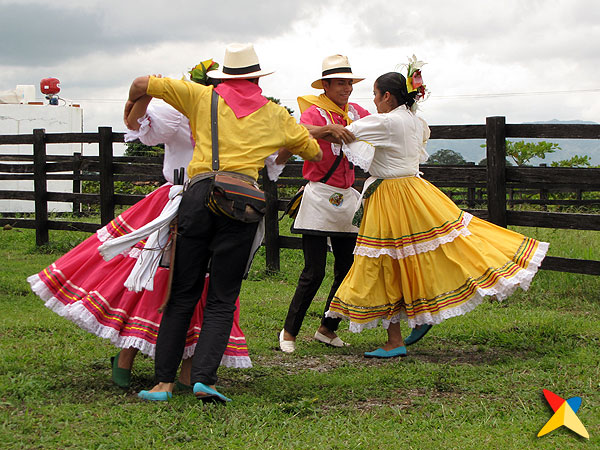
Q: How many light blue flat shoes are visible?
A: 4